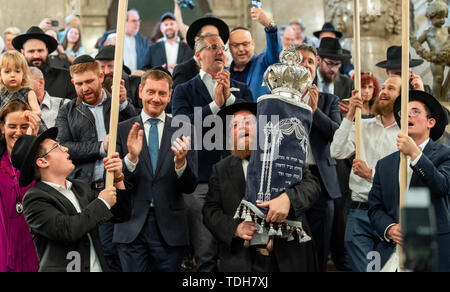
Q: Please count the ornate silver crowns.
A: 1